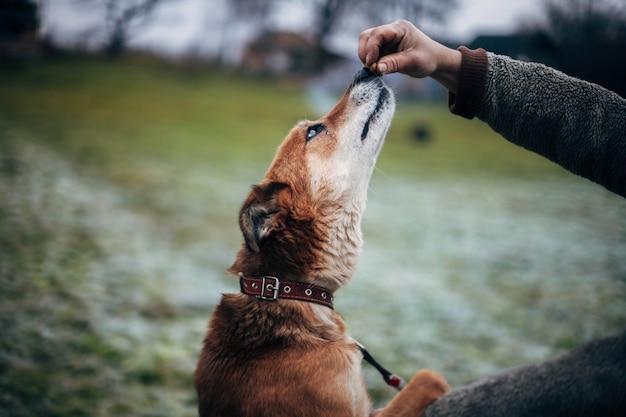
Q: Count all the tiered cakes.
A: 0